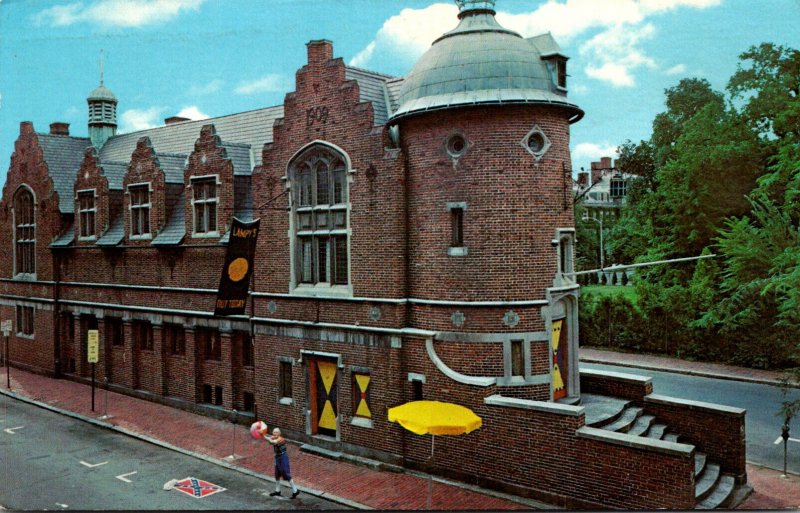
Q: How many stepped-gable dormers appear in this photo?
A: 3